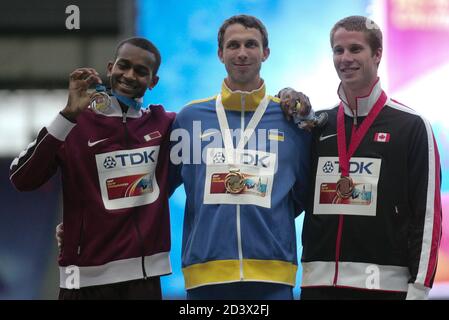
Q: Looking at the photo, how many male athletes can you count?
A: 3